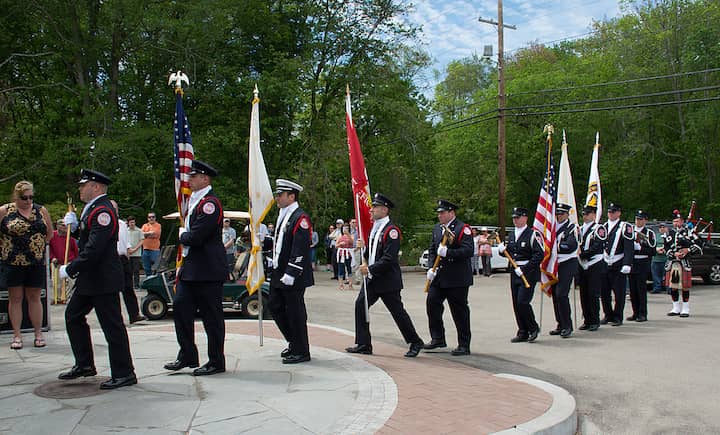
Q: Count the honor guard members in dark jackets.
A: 10